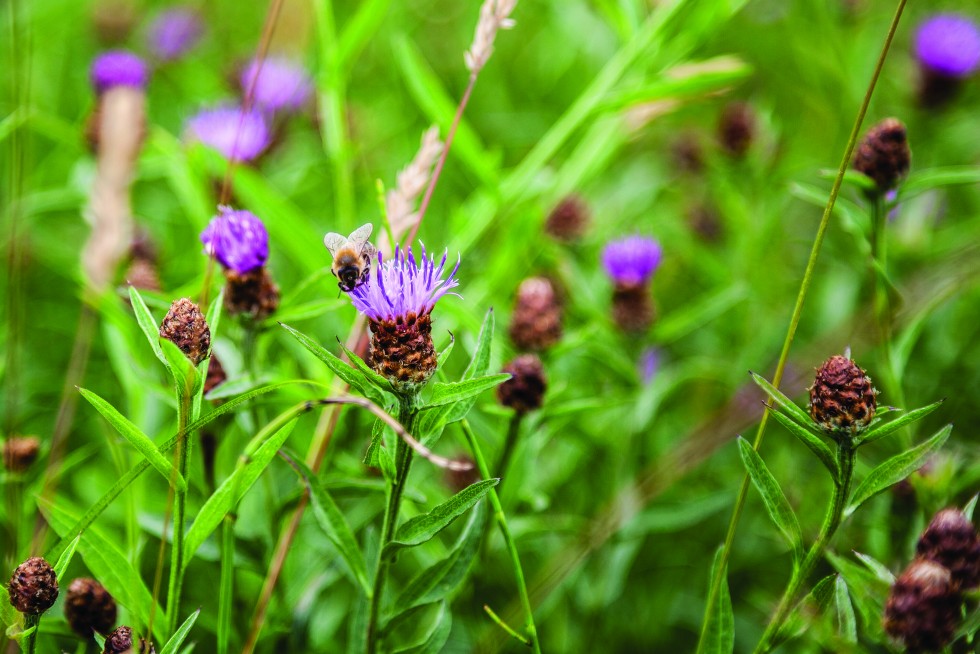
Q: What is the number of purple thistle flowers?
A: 8